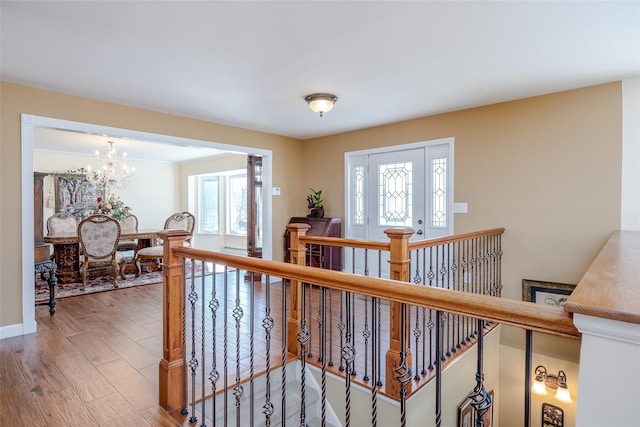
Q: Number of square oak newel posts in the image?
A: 3